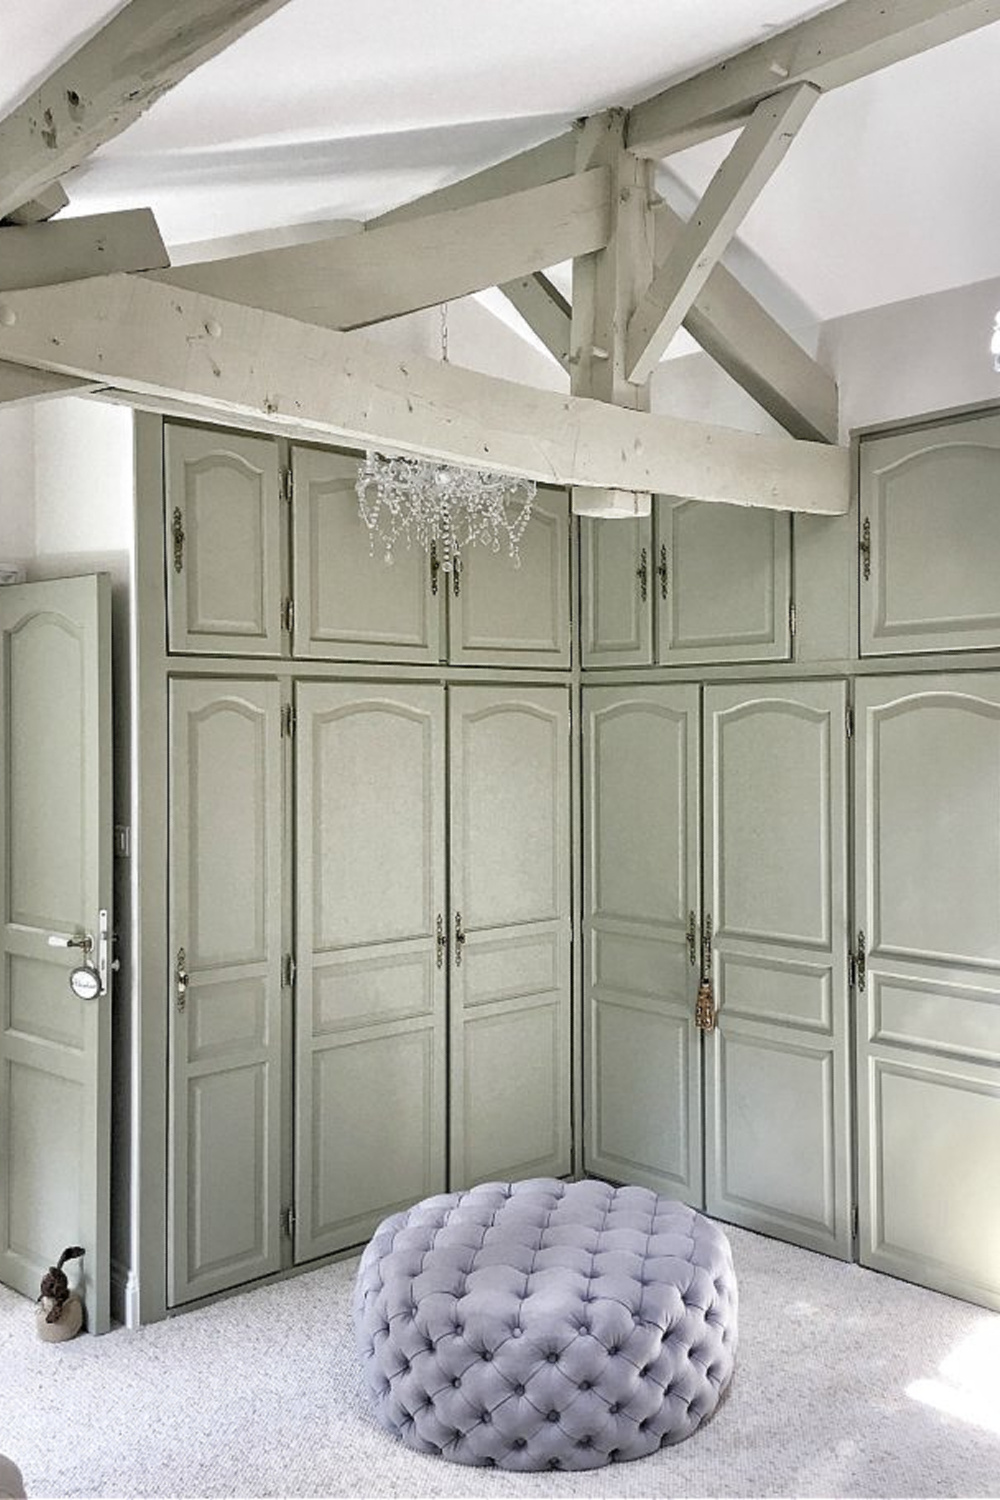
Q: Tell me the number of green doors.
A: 13